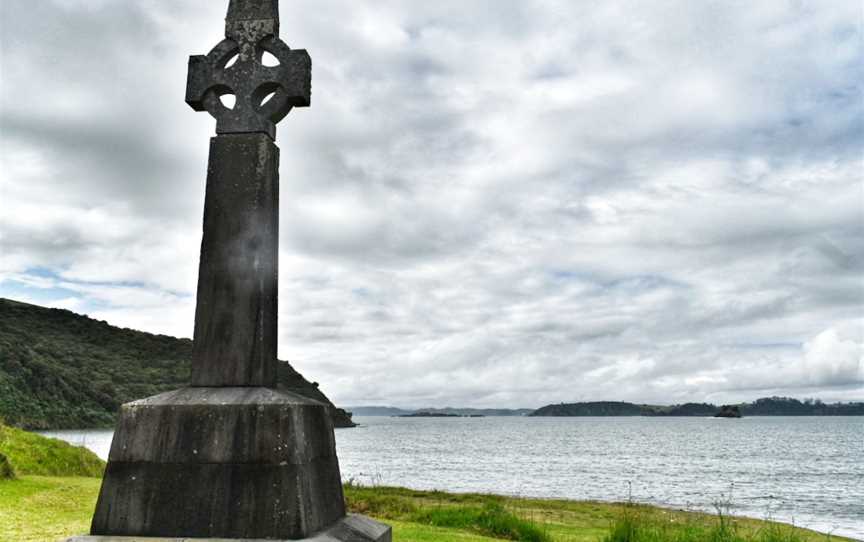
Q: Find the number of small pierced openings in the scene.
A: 4